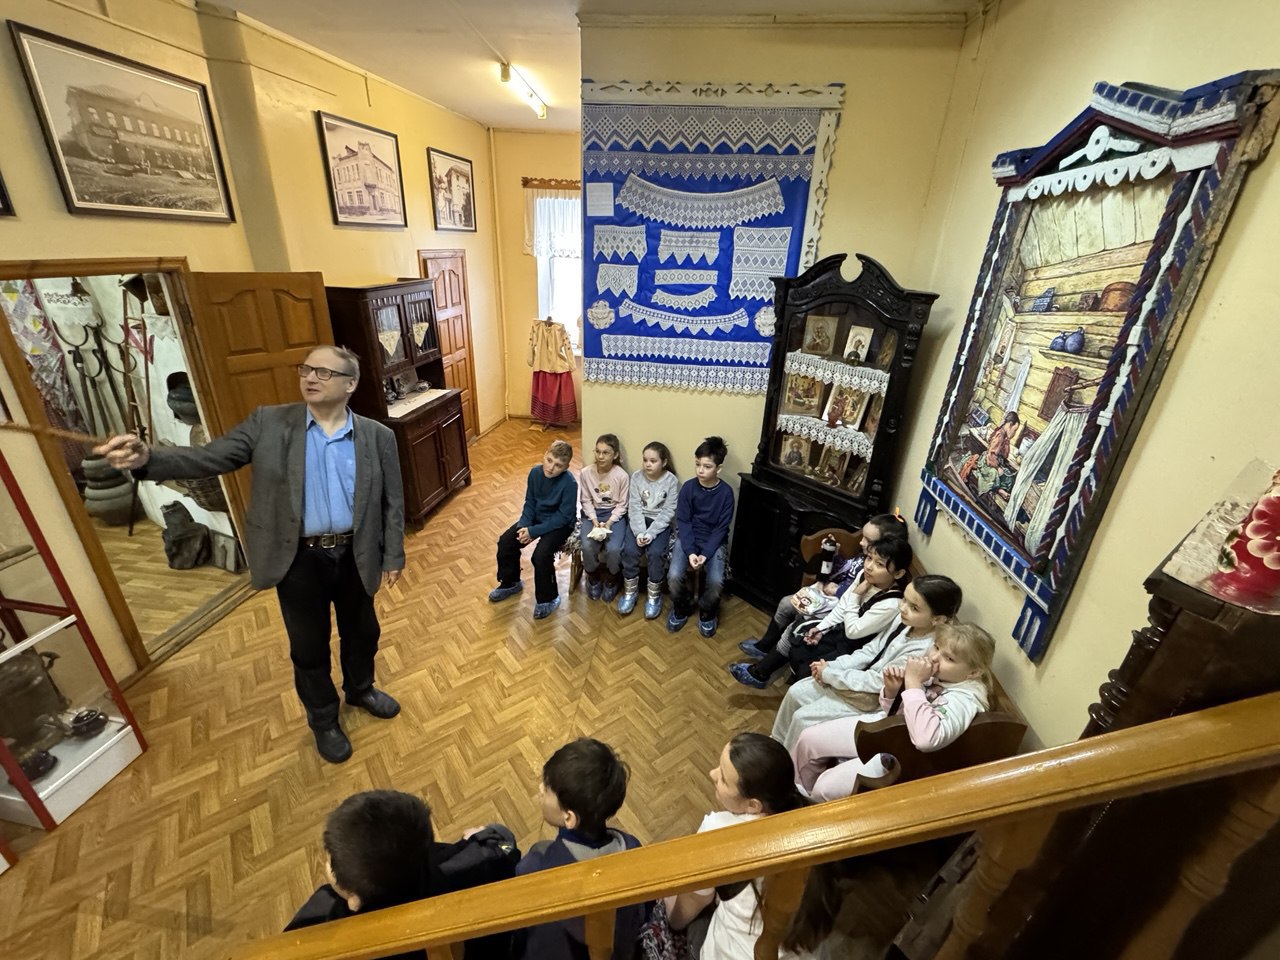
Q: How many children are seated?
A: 11